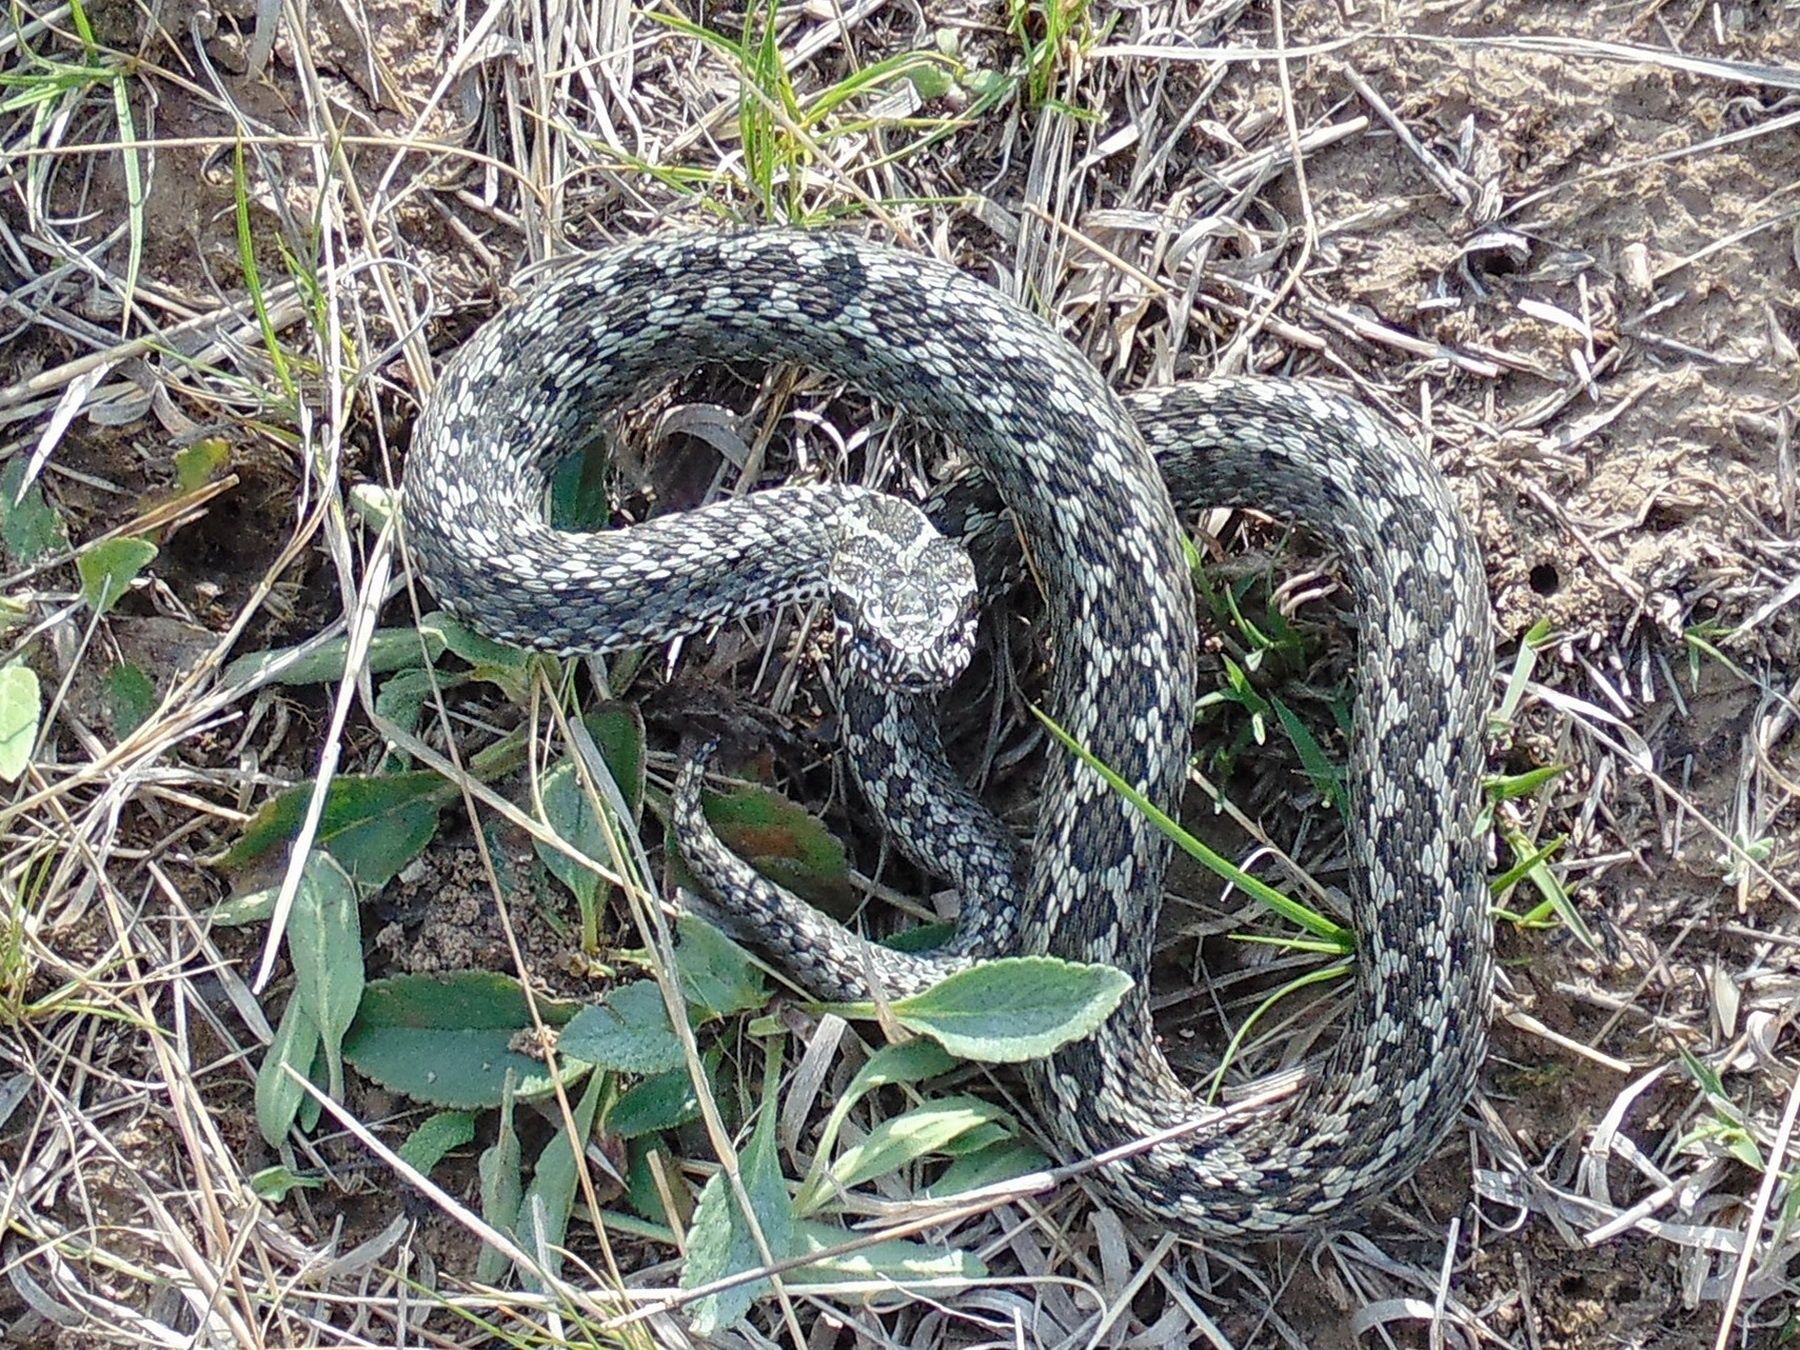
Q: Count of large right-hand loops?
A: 1